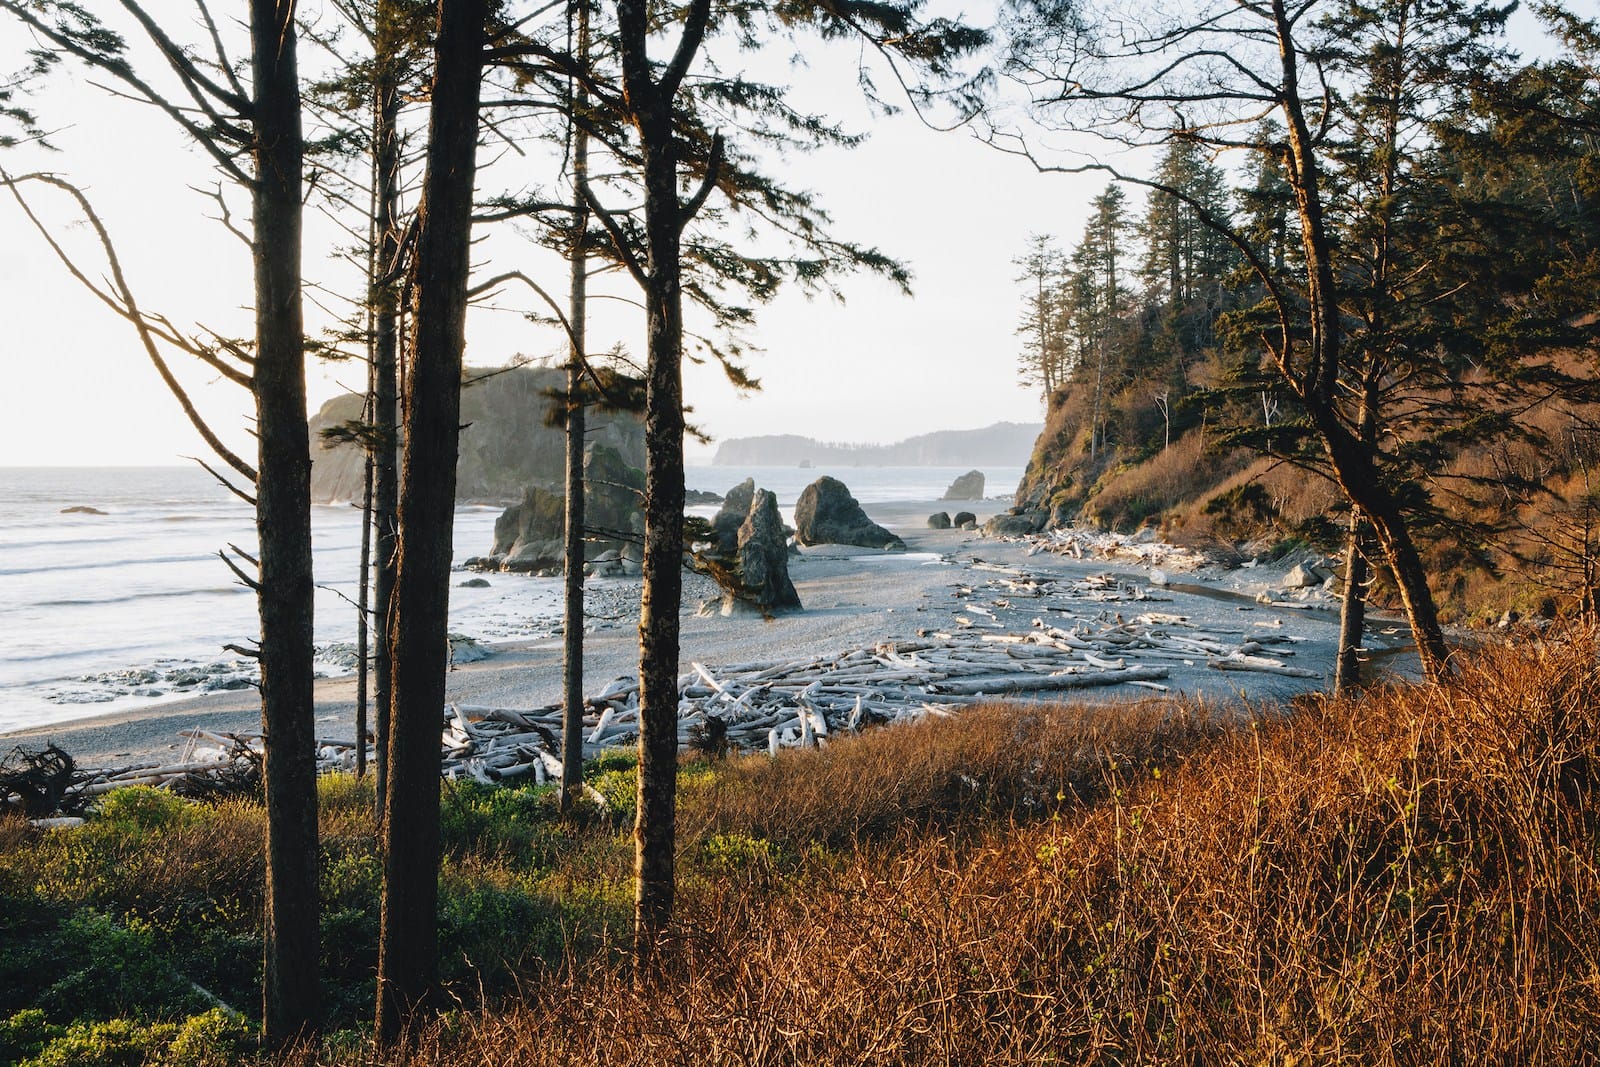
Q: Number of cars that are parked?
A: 0